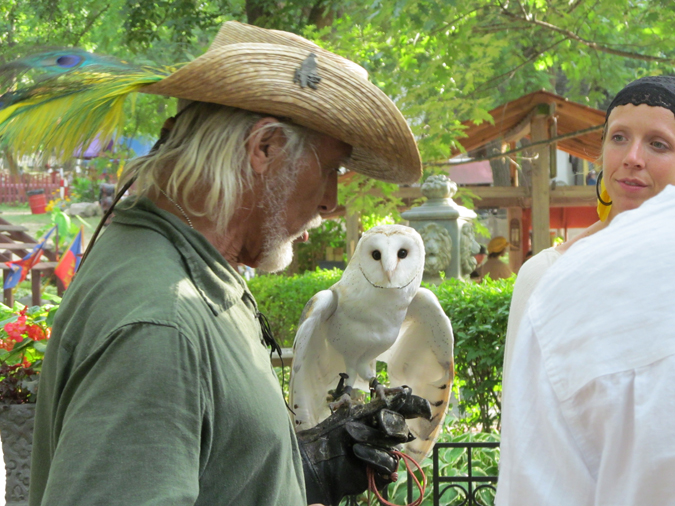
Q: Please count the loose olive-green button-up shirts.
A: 1